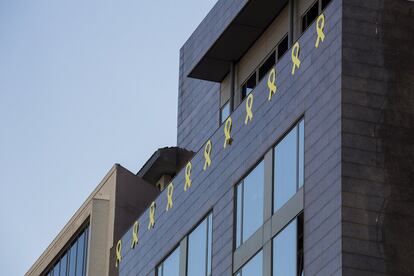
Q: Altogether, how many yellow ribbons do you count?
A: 11